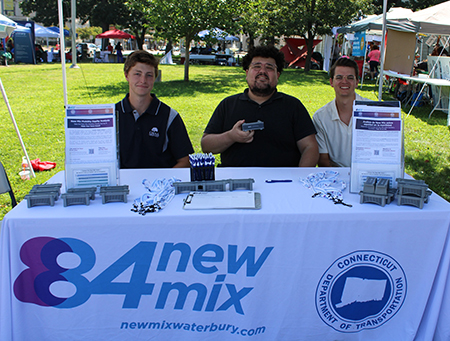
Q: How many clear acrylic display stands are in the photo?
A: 2